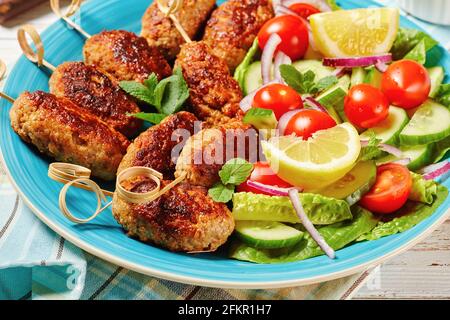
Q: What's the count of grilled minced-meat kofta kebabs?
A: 9